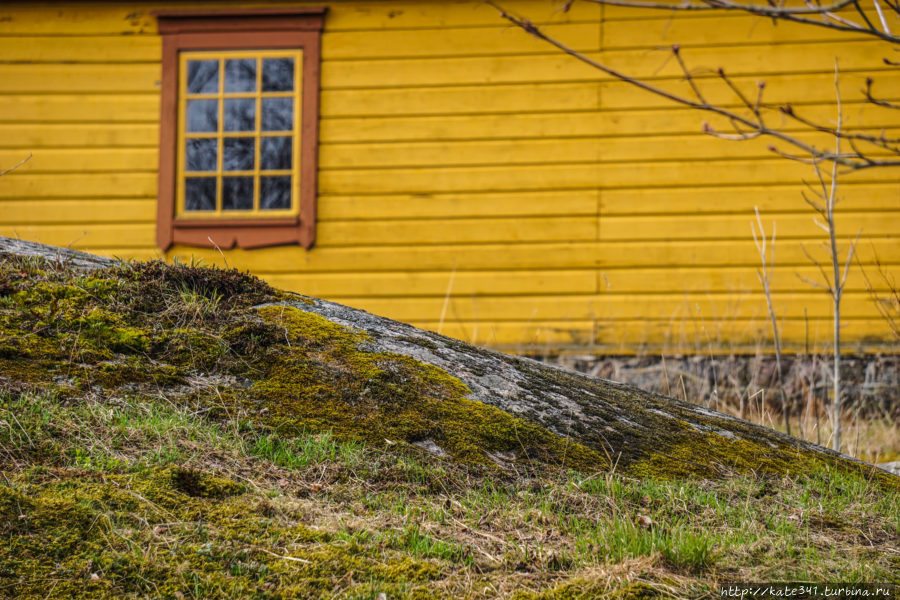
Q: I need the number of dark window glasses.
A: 12